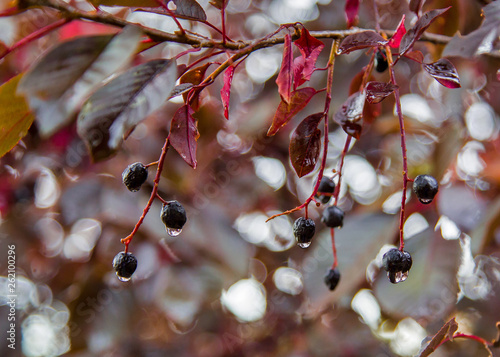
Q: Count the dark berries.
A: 11